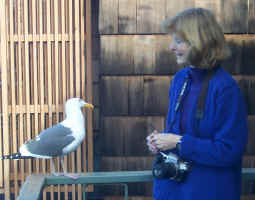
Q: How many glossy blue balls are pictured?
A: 0